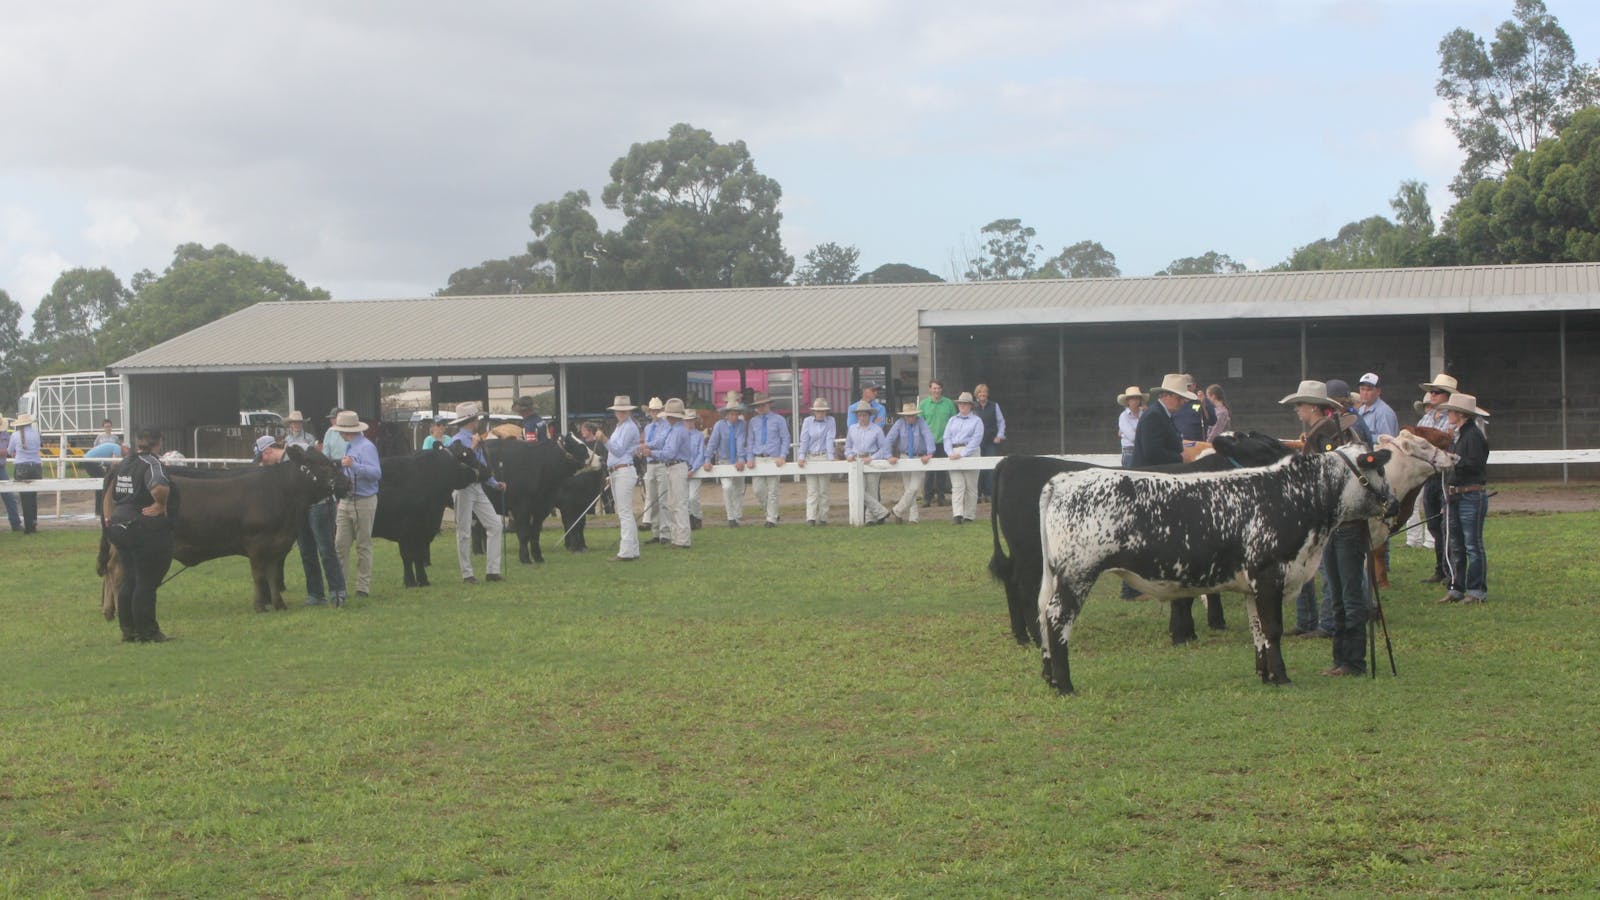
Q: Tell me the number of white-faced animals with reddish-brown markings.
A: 1